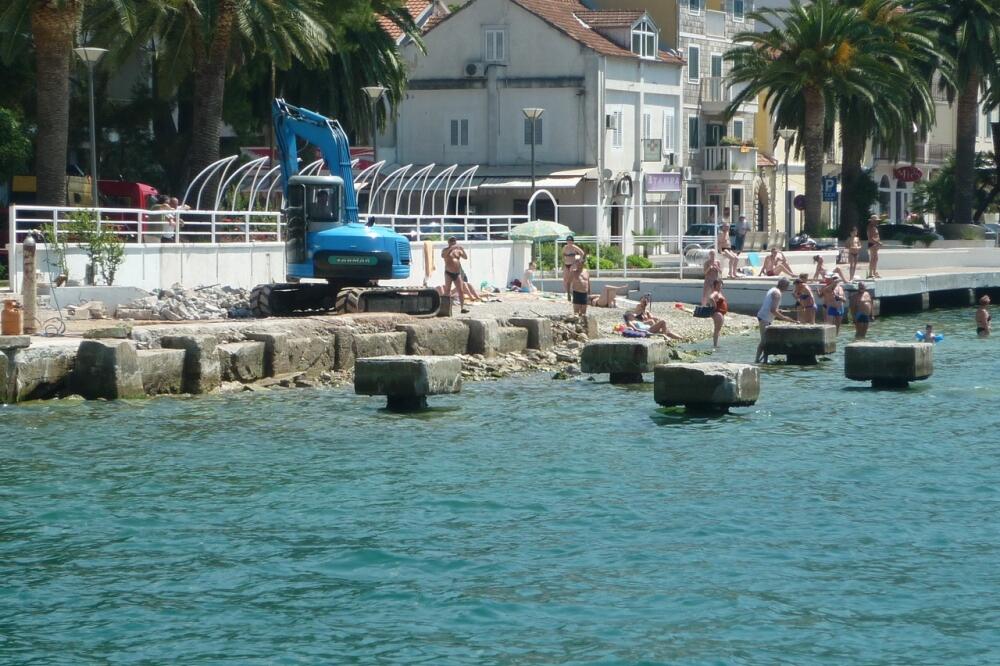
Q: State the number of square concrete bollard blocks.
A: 5